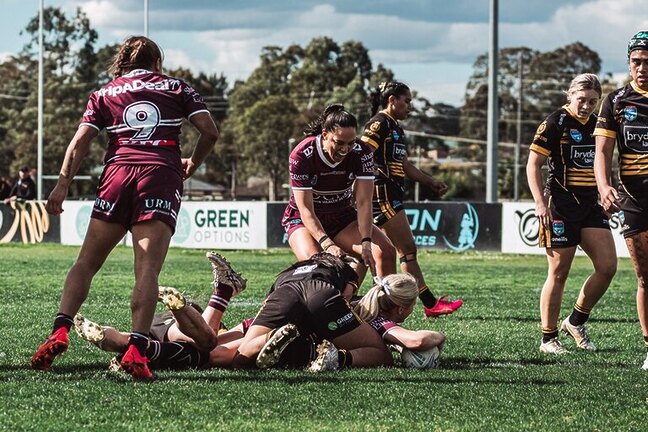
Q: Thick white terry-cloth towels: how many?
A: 0